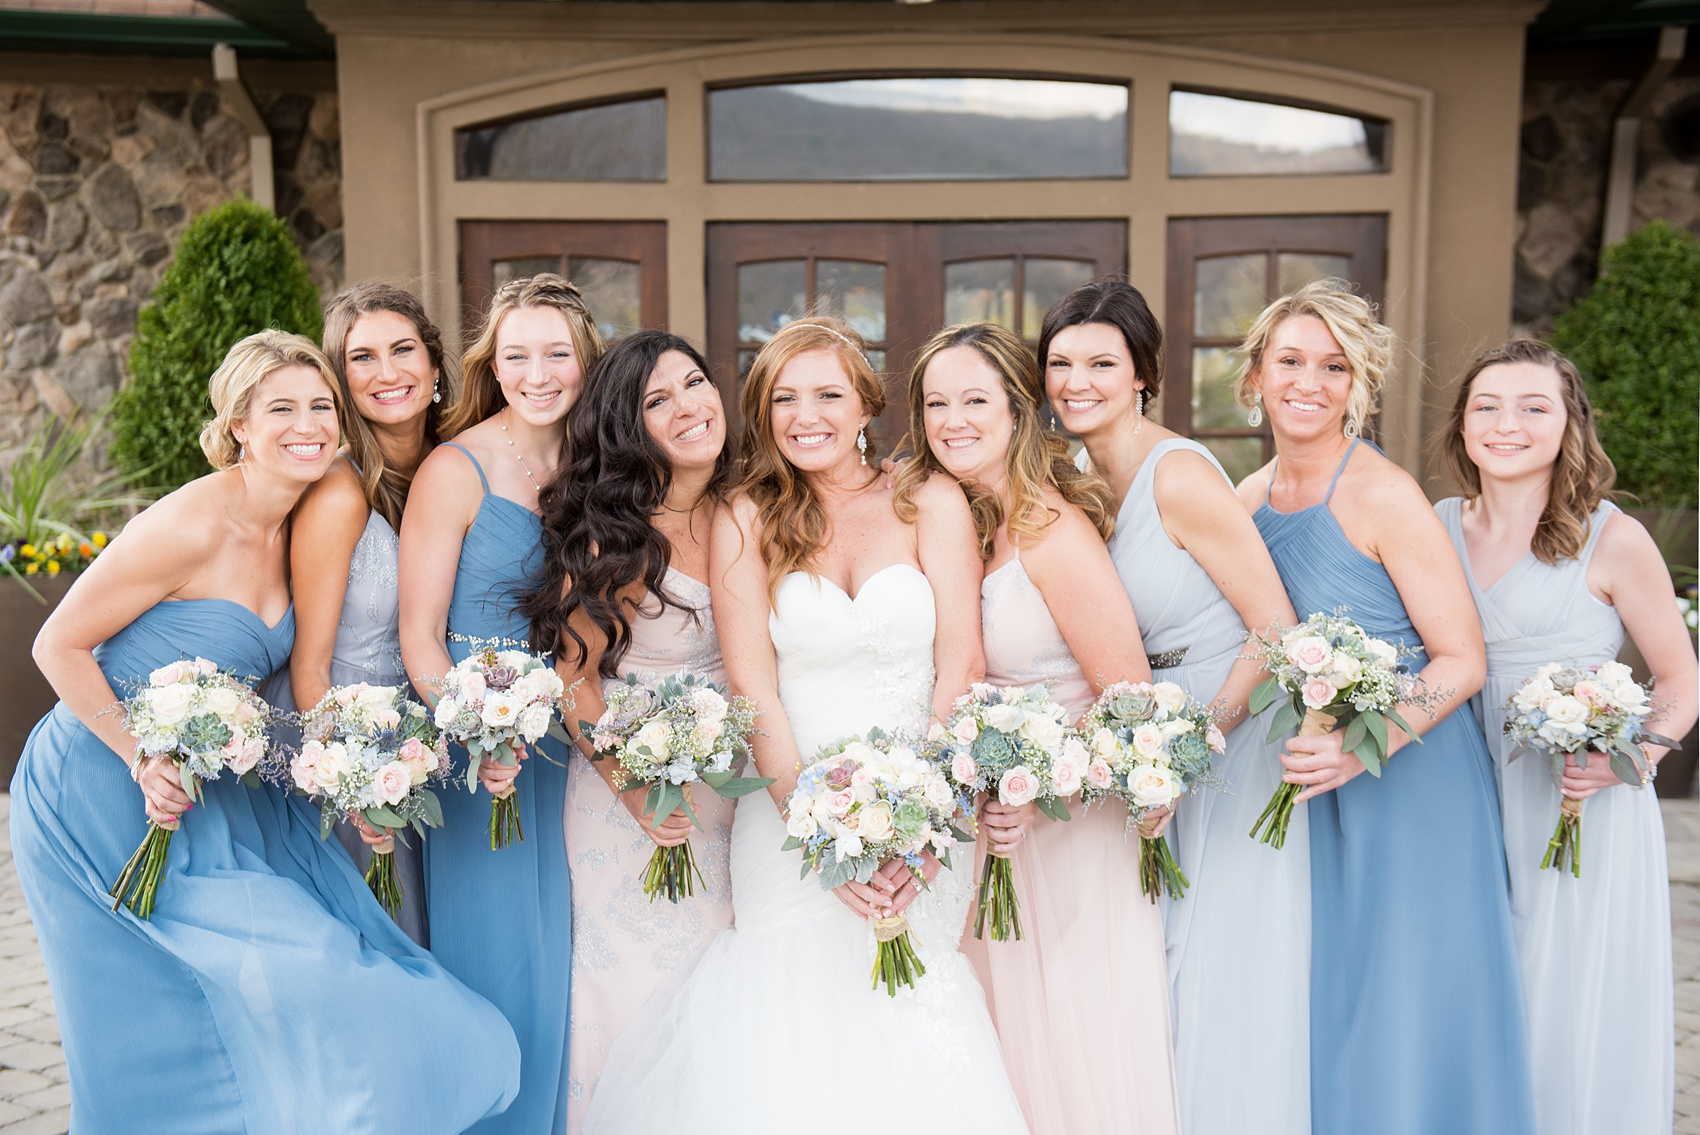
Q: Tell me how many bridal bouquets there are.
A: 9